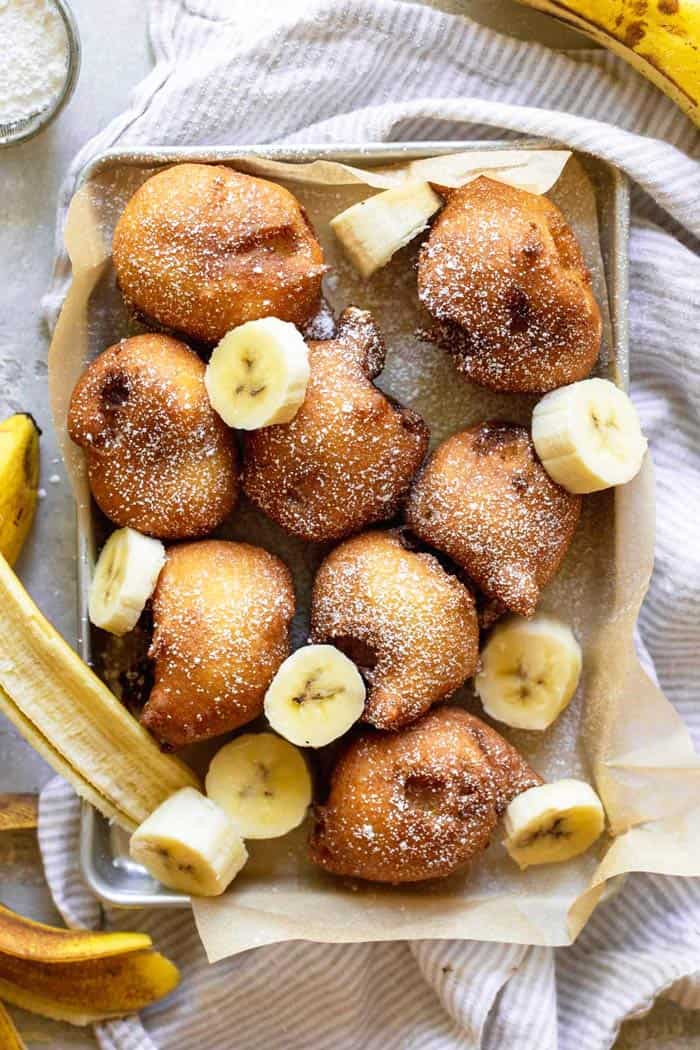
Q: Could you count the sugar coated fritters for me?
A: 8